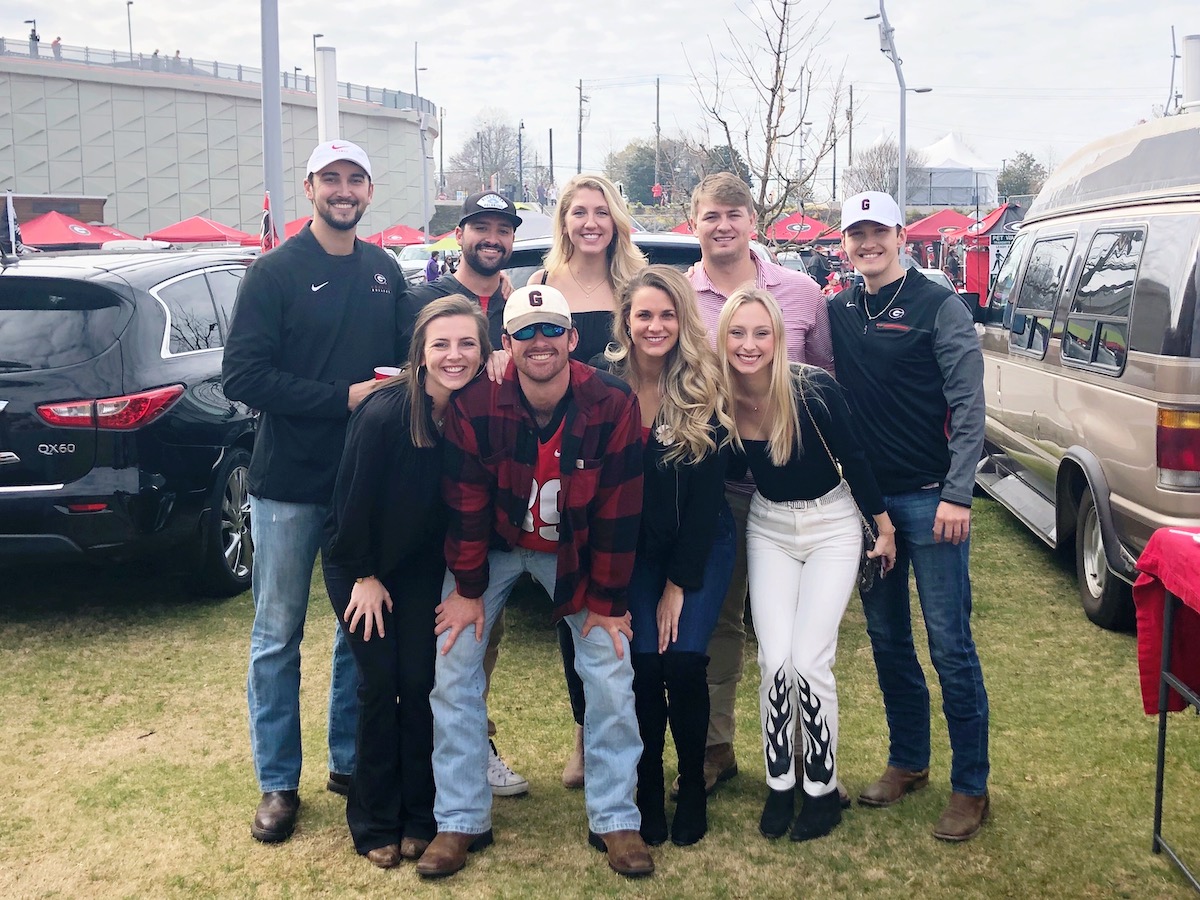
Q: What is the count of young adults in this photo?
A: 9